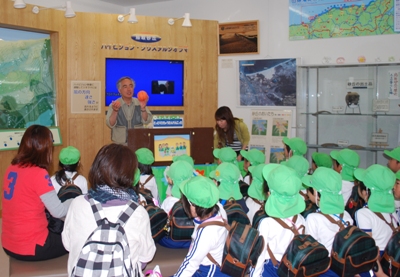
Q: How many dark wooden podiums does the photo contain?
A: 1